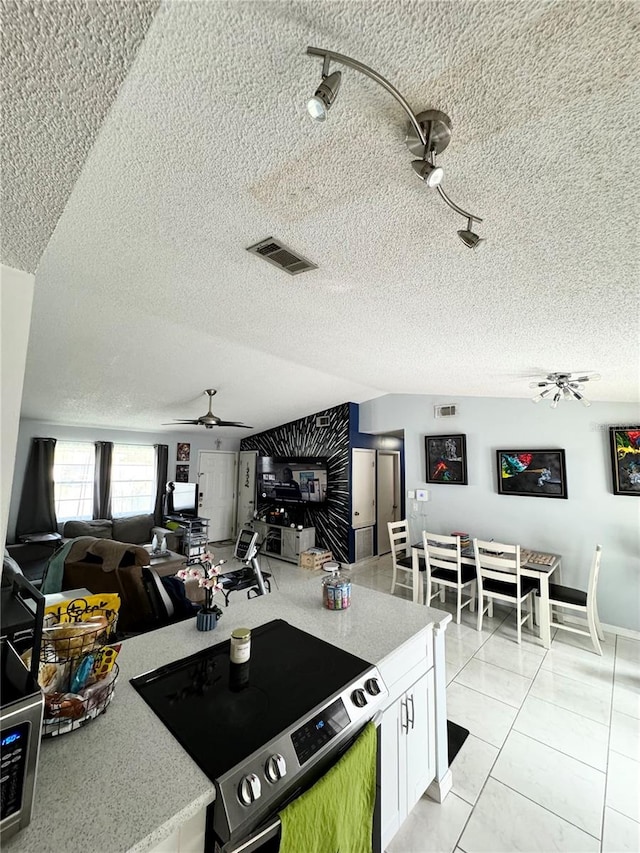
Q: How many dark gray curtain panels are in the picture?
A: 3